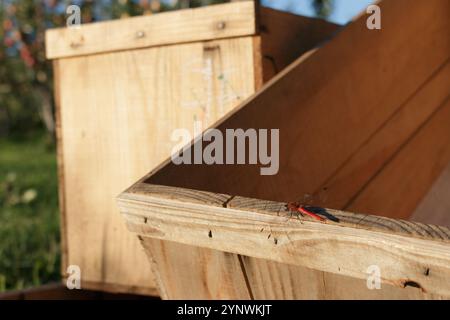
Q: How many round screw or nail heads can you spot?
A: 2